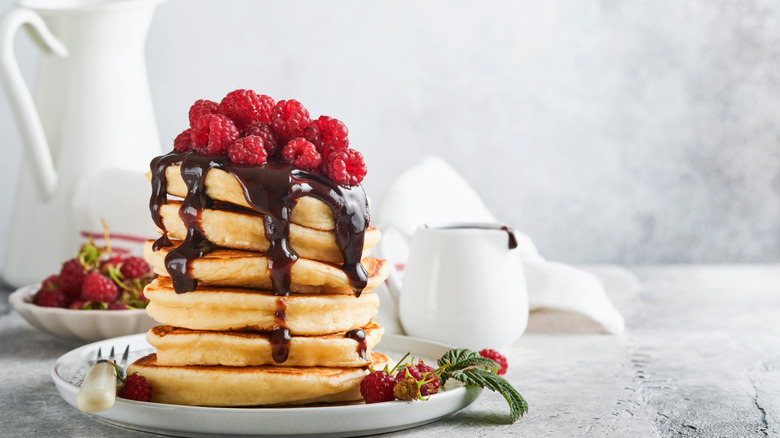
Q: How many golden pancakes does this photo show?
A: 6